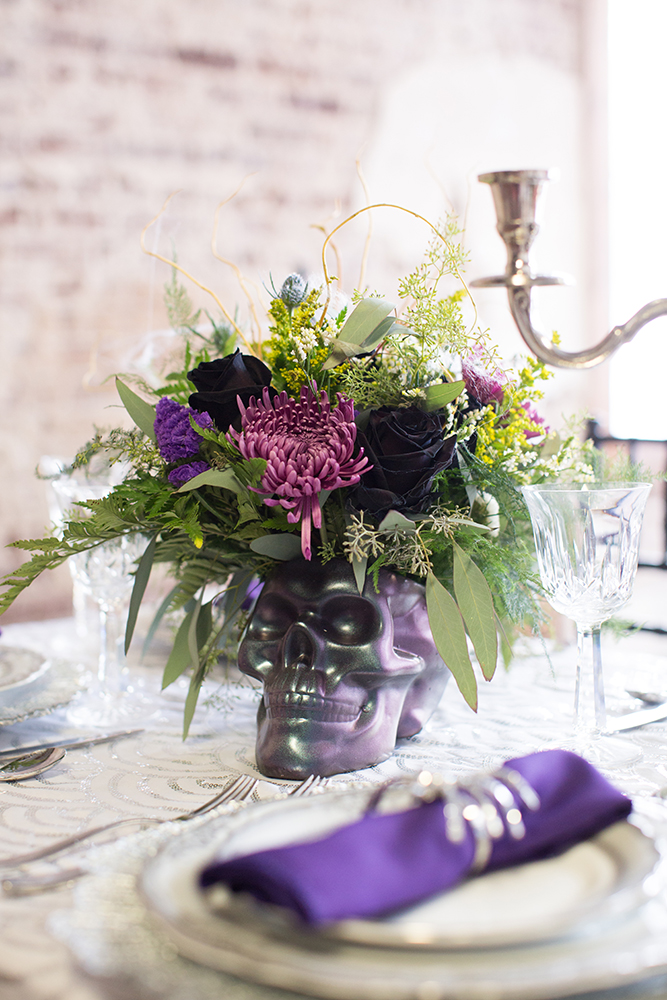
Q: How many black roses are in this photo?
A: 2